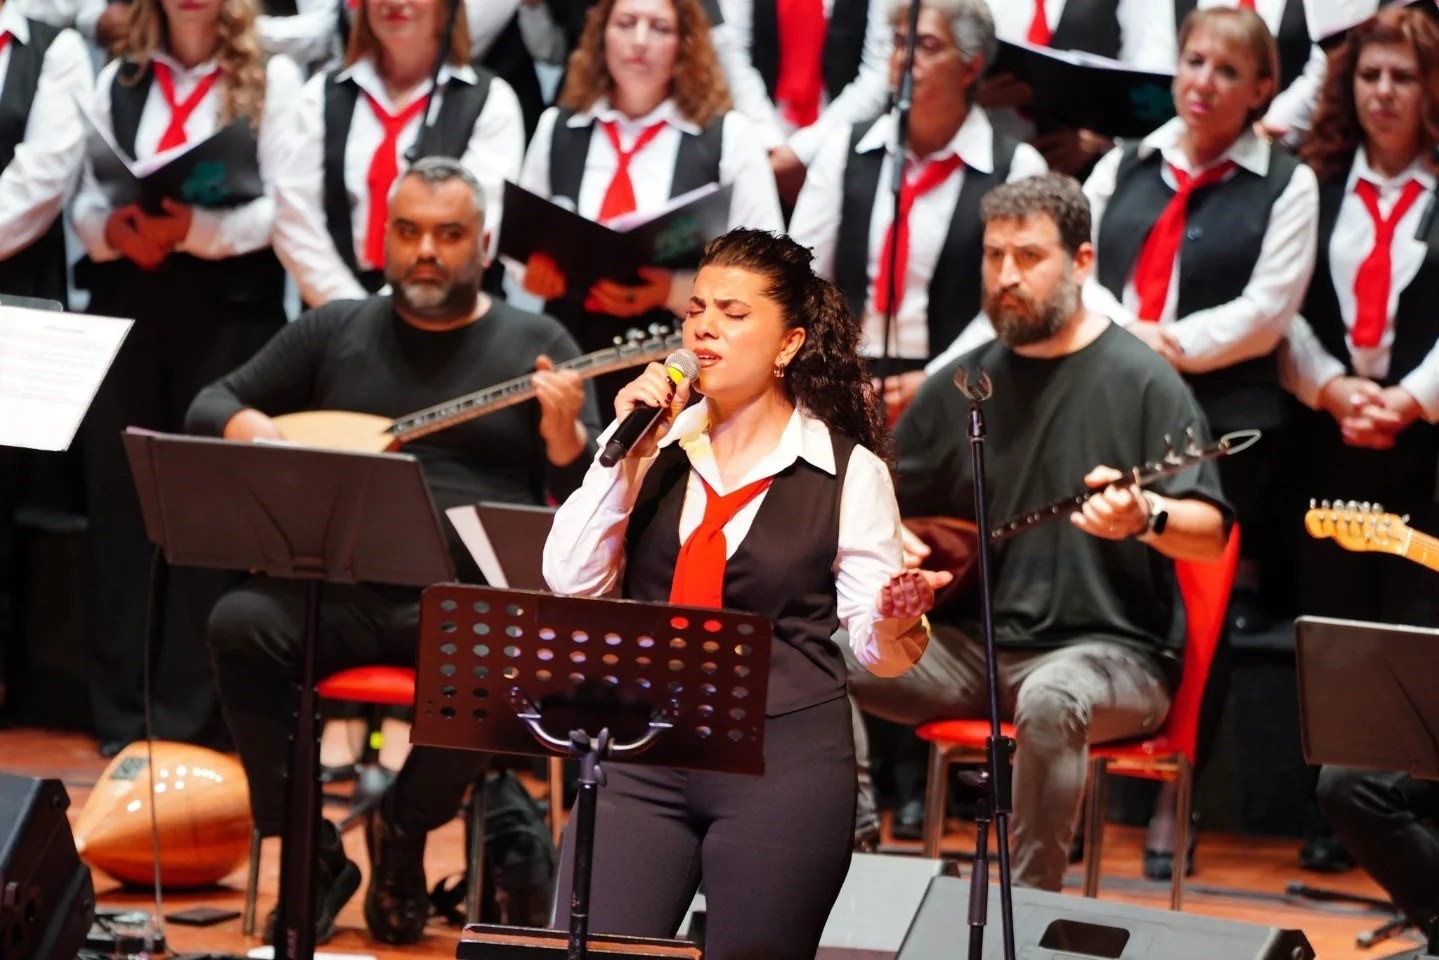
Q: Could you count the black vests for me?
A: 11